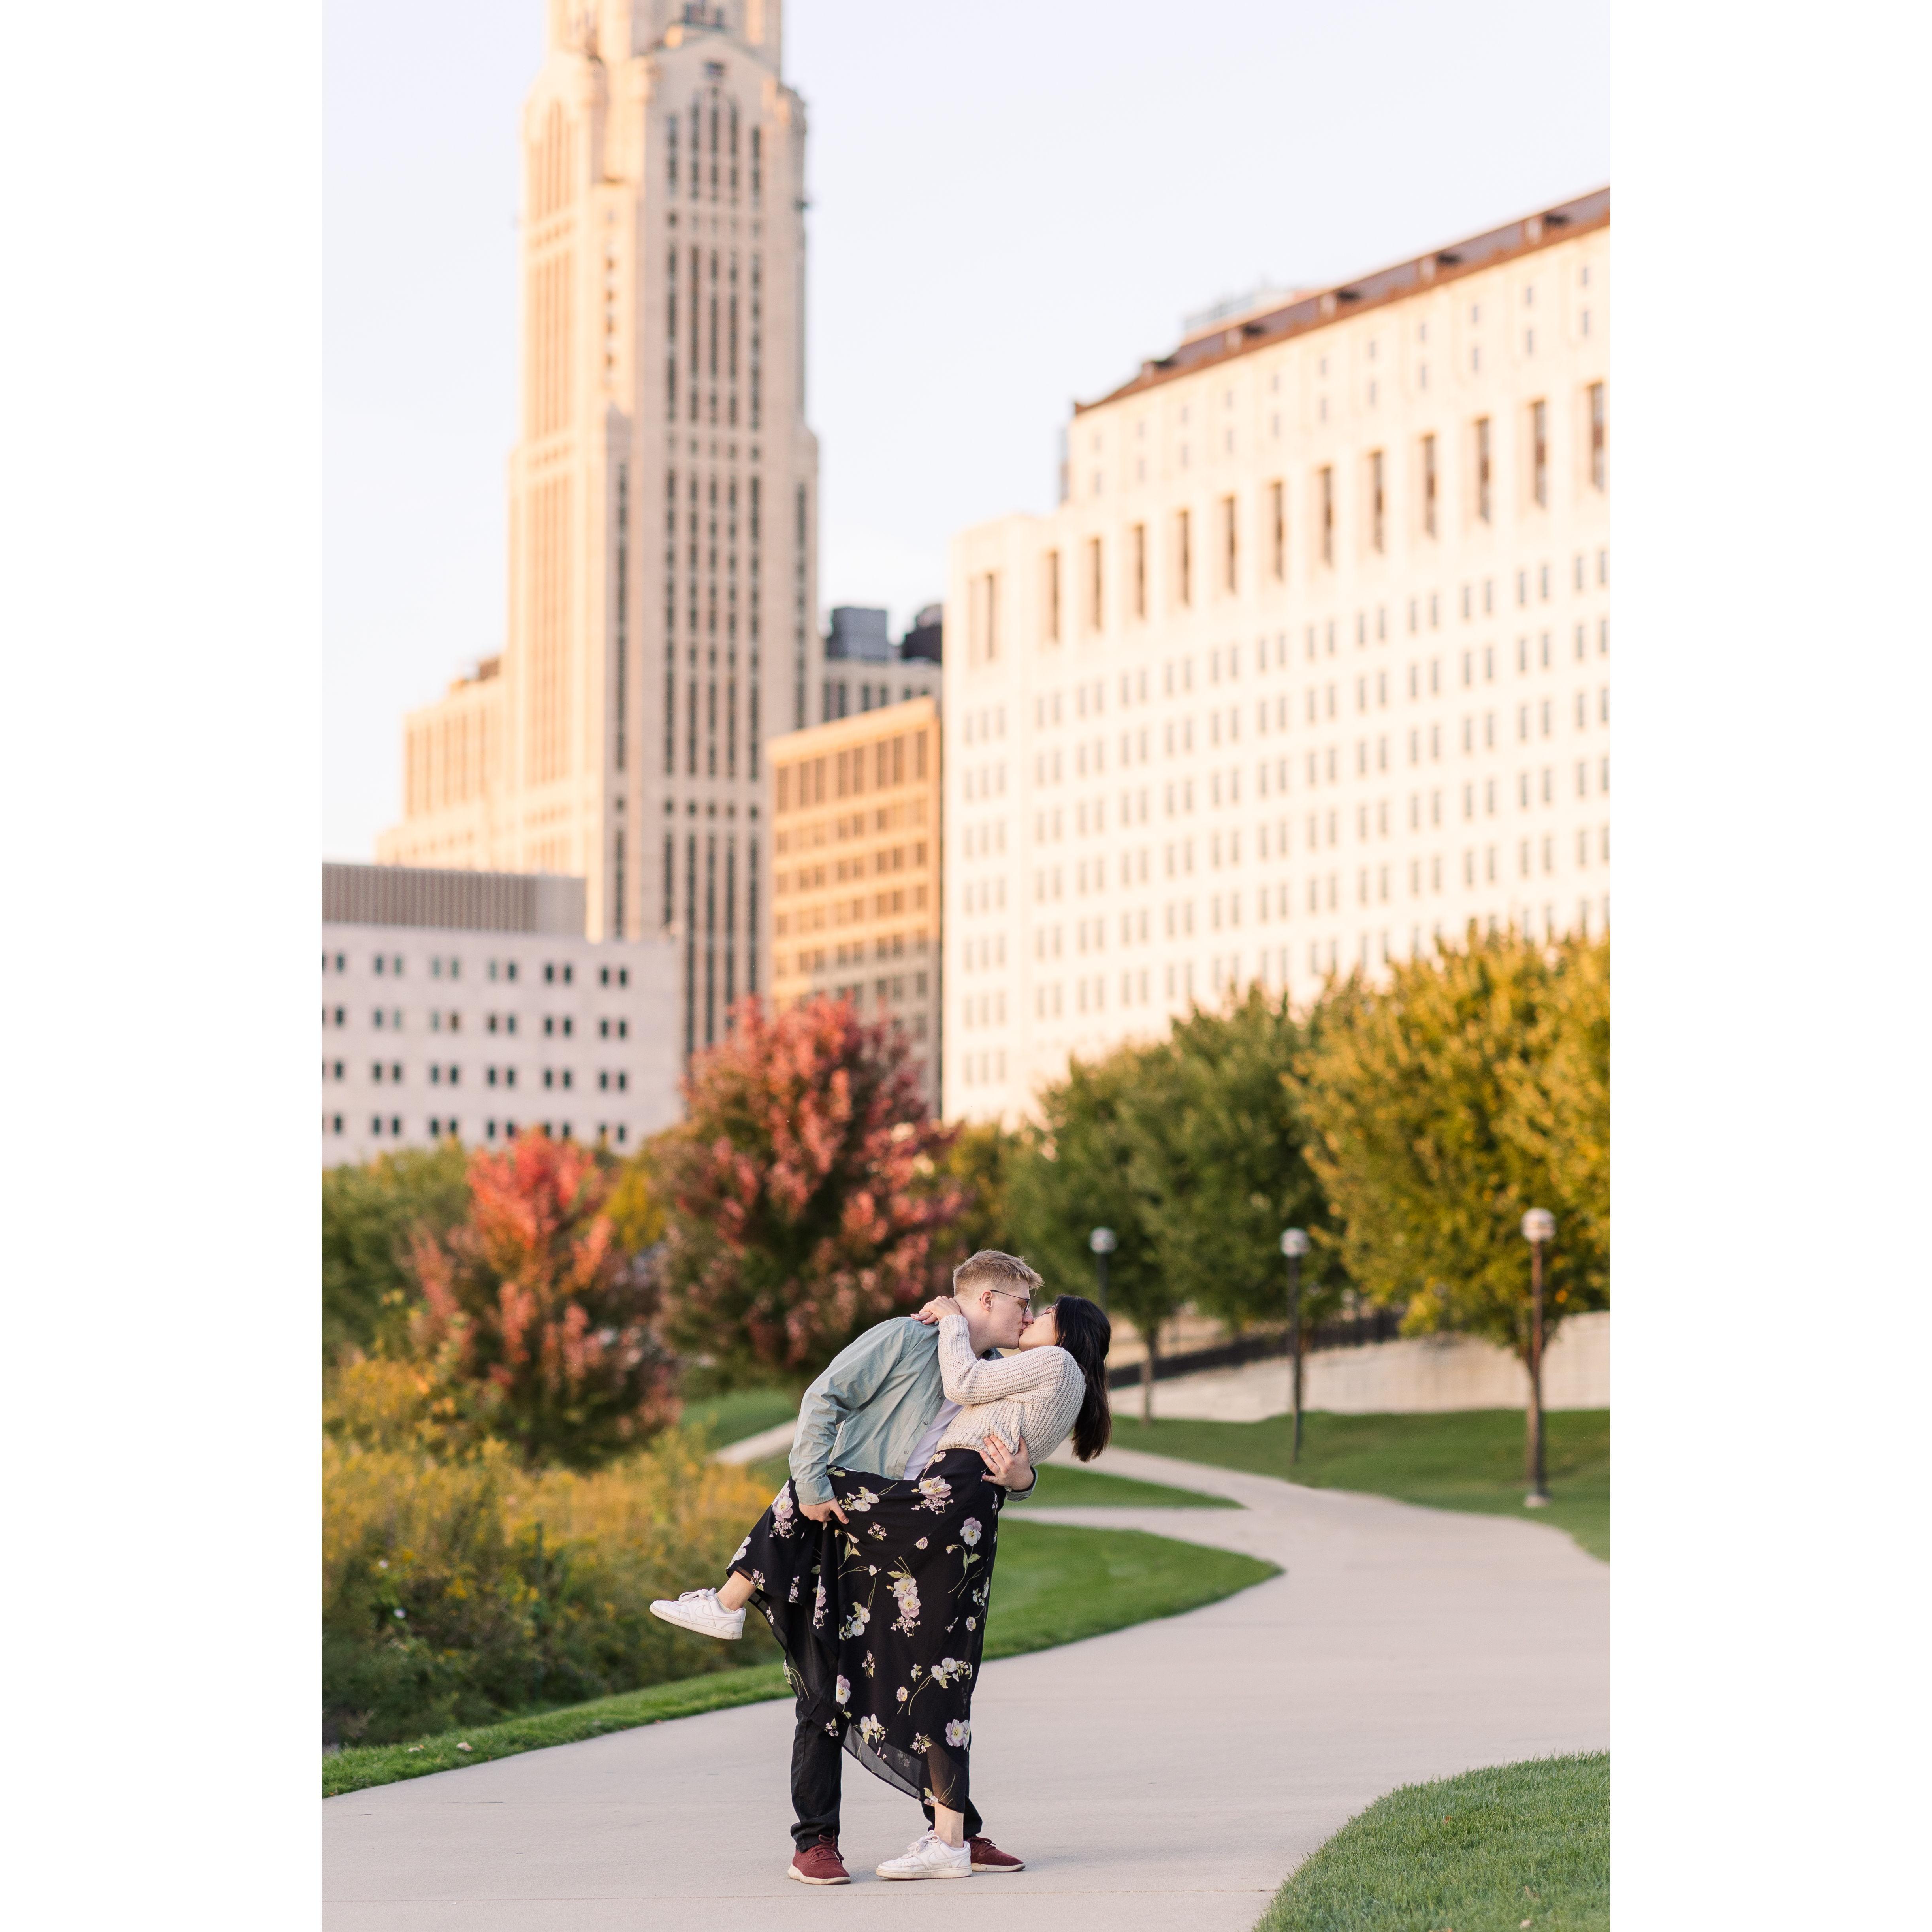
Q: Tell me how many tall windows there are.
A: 13